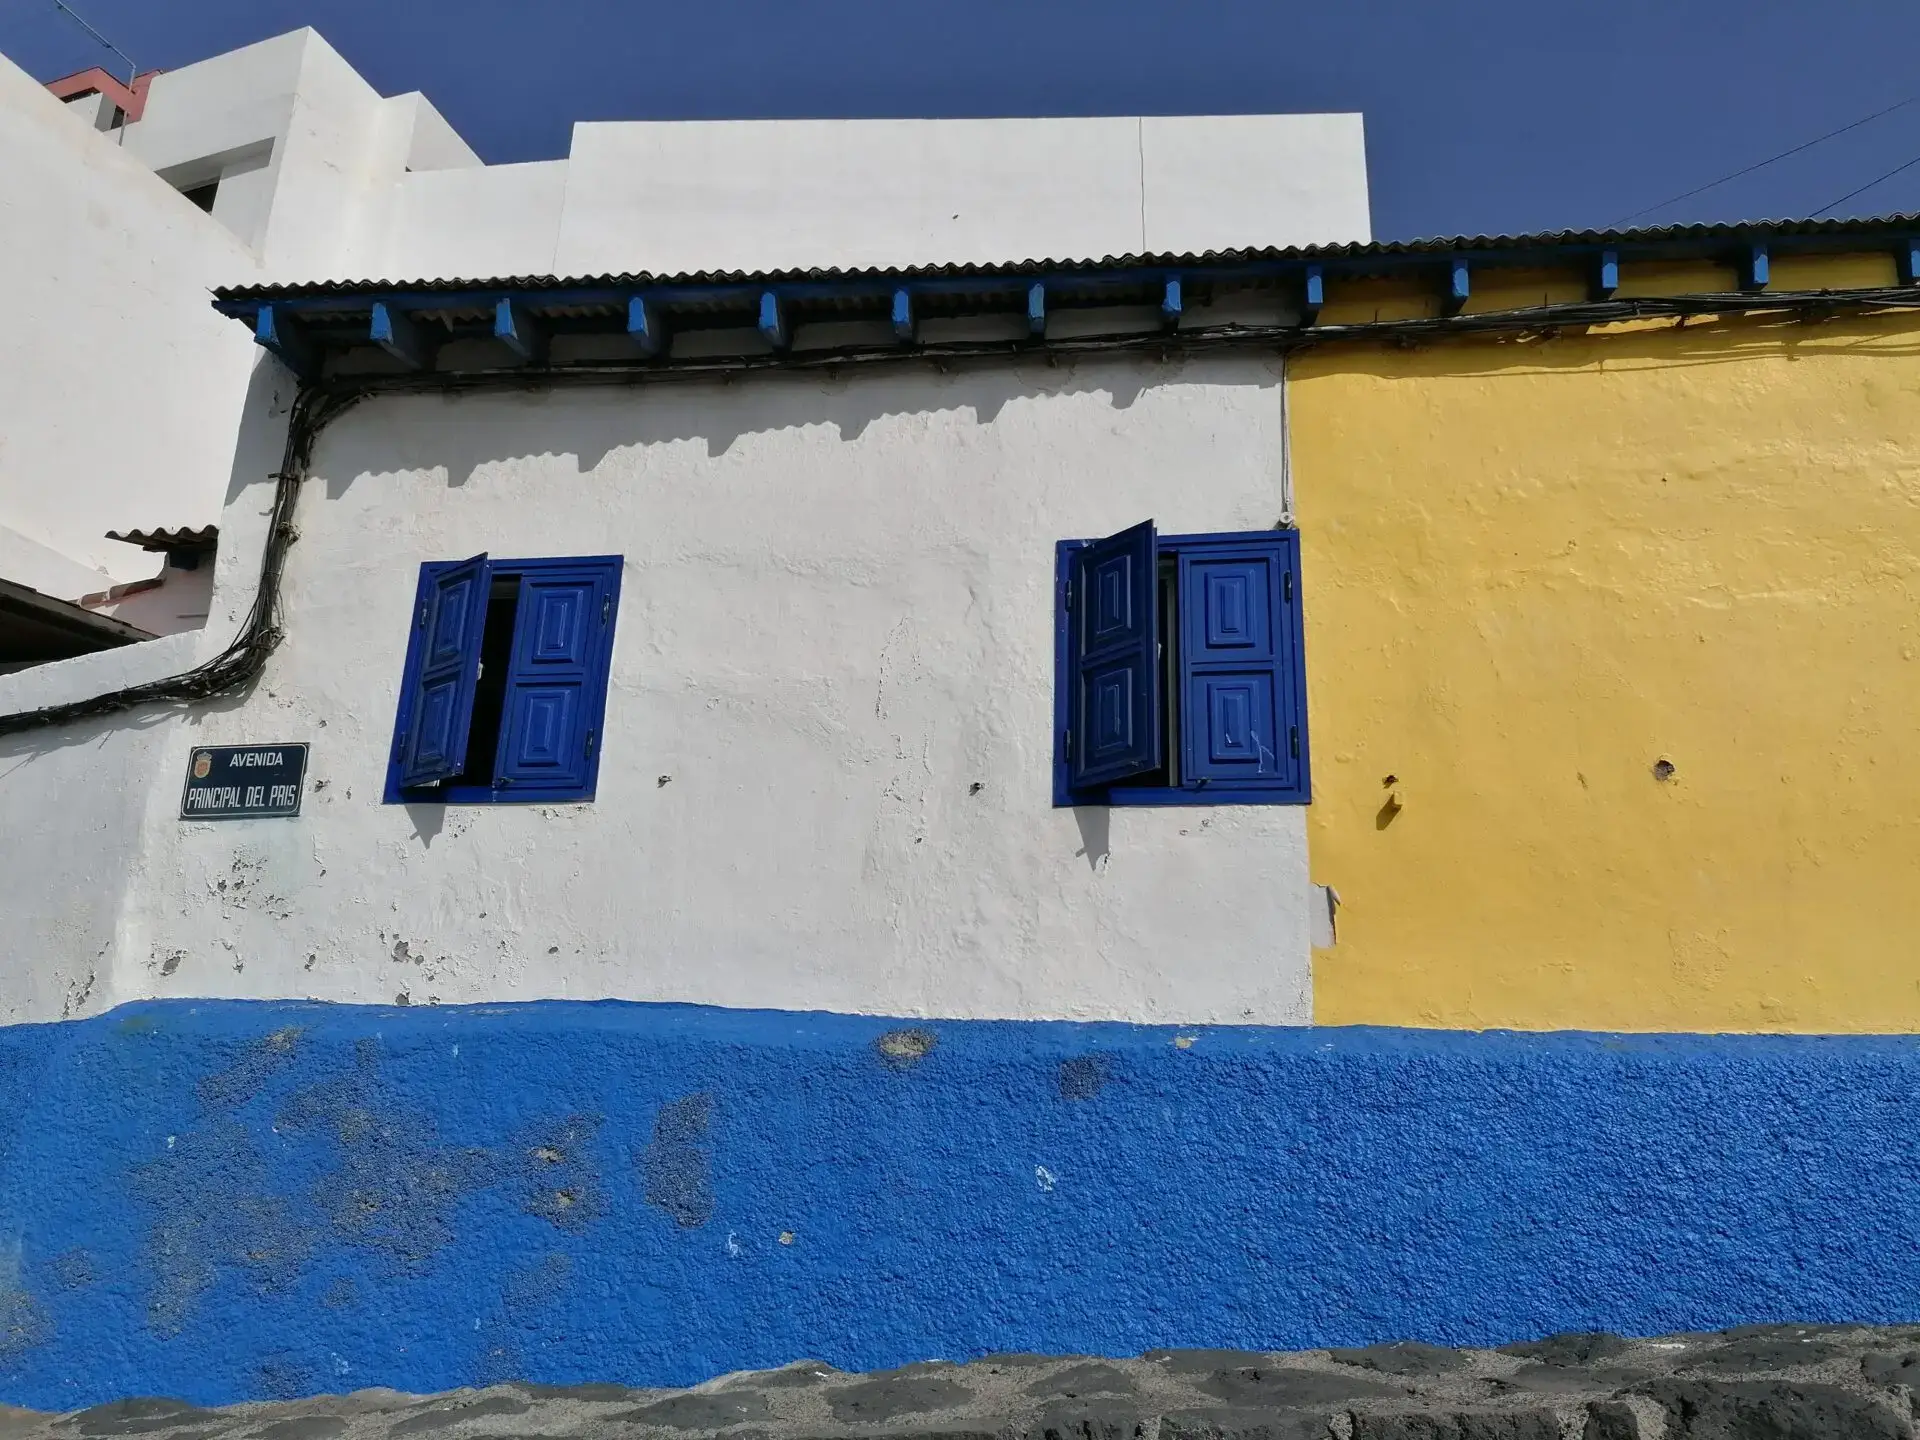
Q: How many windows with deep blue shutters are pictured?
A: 2